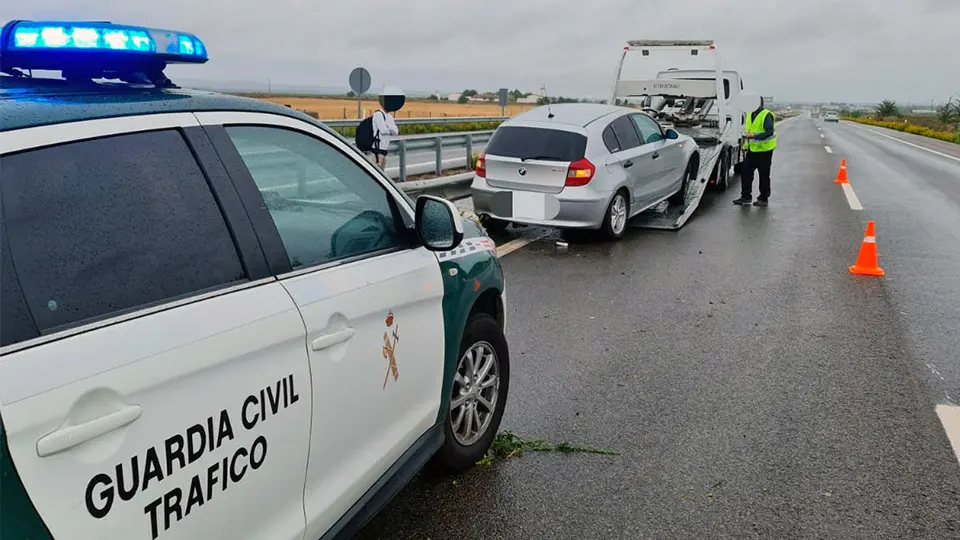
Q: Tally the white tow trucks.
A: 1